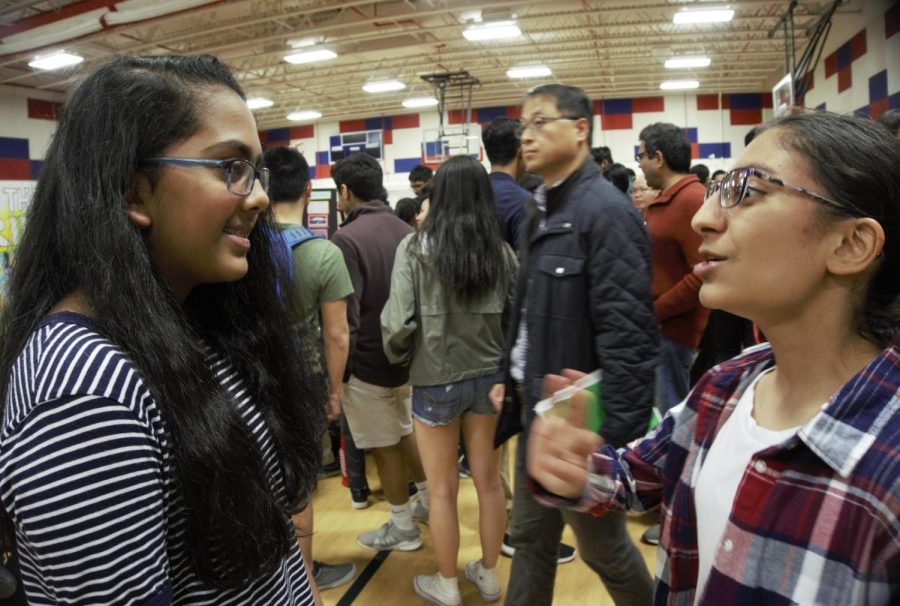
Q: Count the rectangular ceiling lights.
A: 11